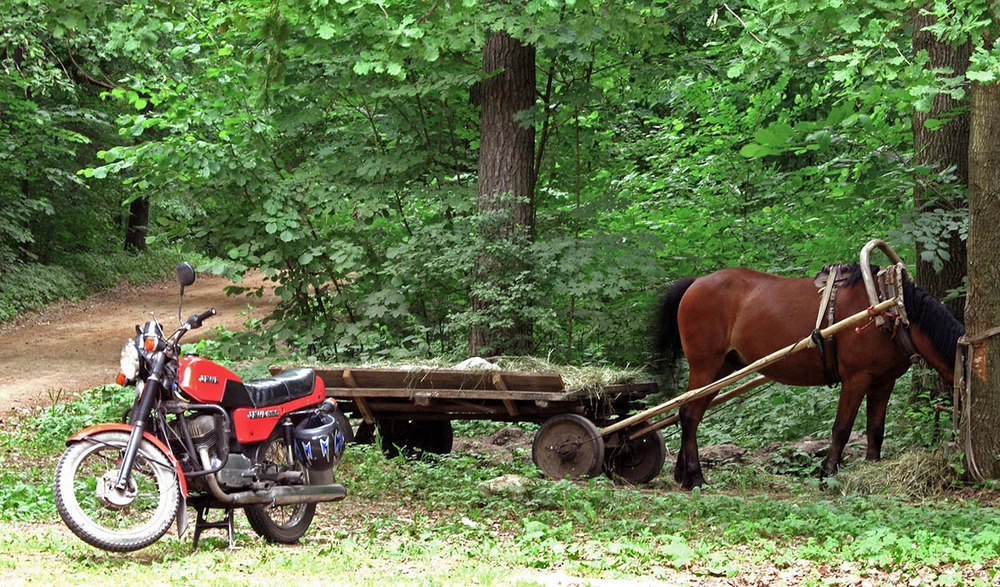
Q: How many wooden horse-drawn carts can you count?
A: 1